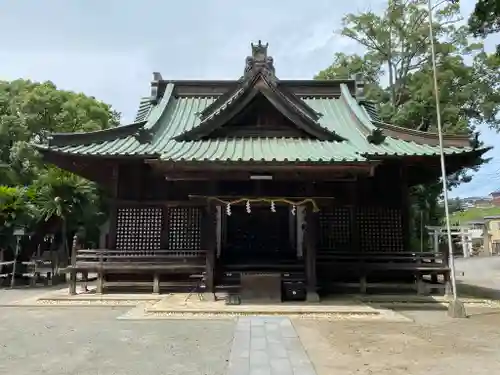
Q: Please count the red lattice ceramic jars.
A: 0